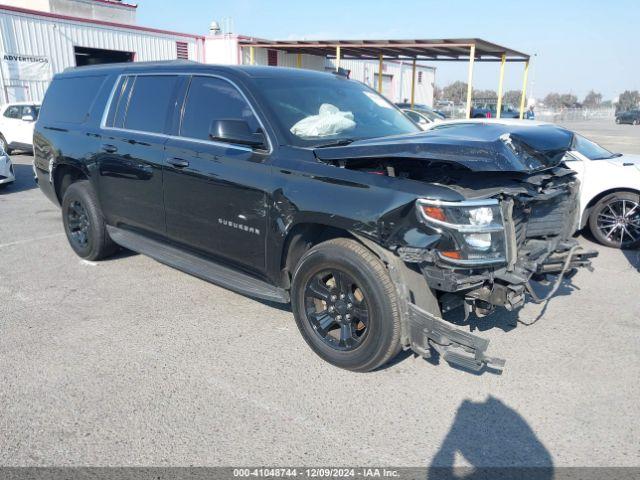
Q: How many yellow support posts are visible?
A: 8